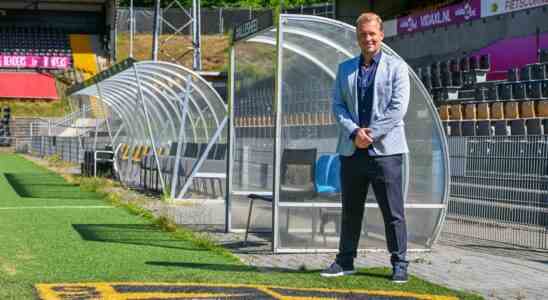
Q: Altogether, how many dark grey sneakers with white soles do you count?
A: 2